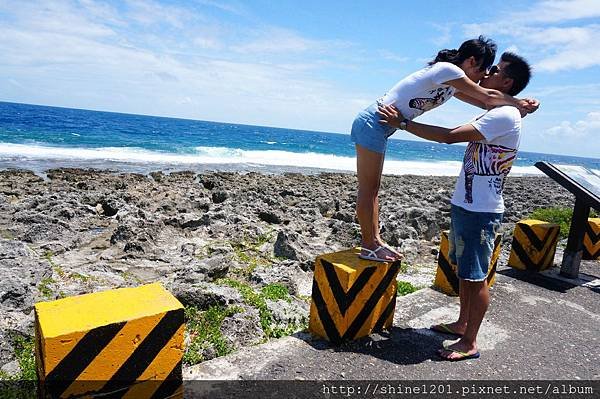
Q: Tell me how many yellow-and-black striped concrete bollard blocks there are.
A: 5